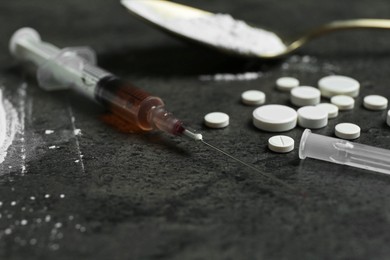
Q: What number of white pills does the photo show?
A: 13